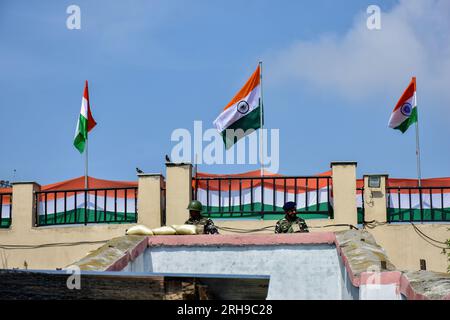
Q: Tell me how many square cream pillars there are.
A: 5